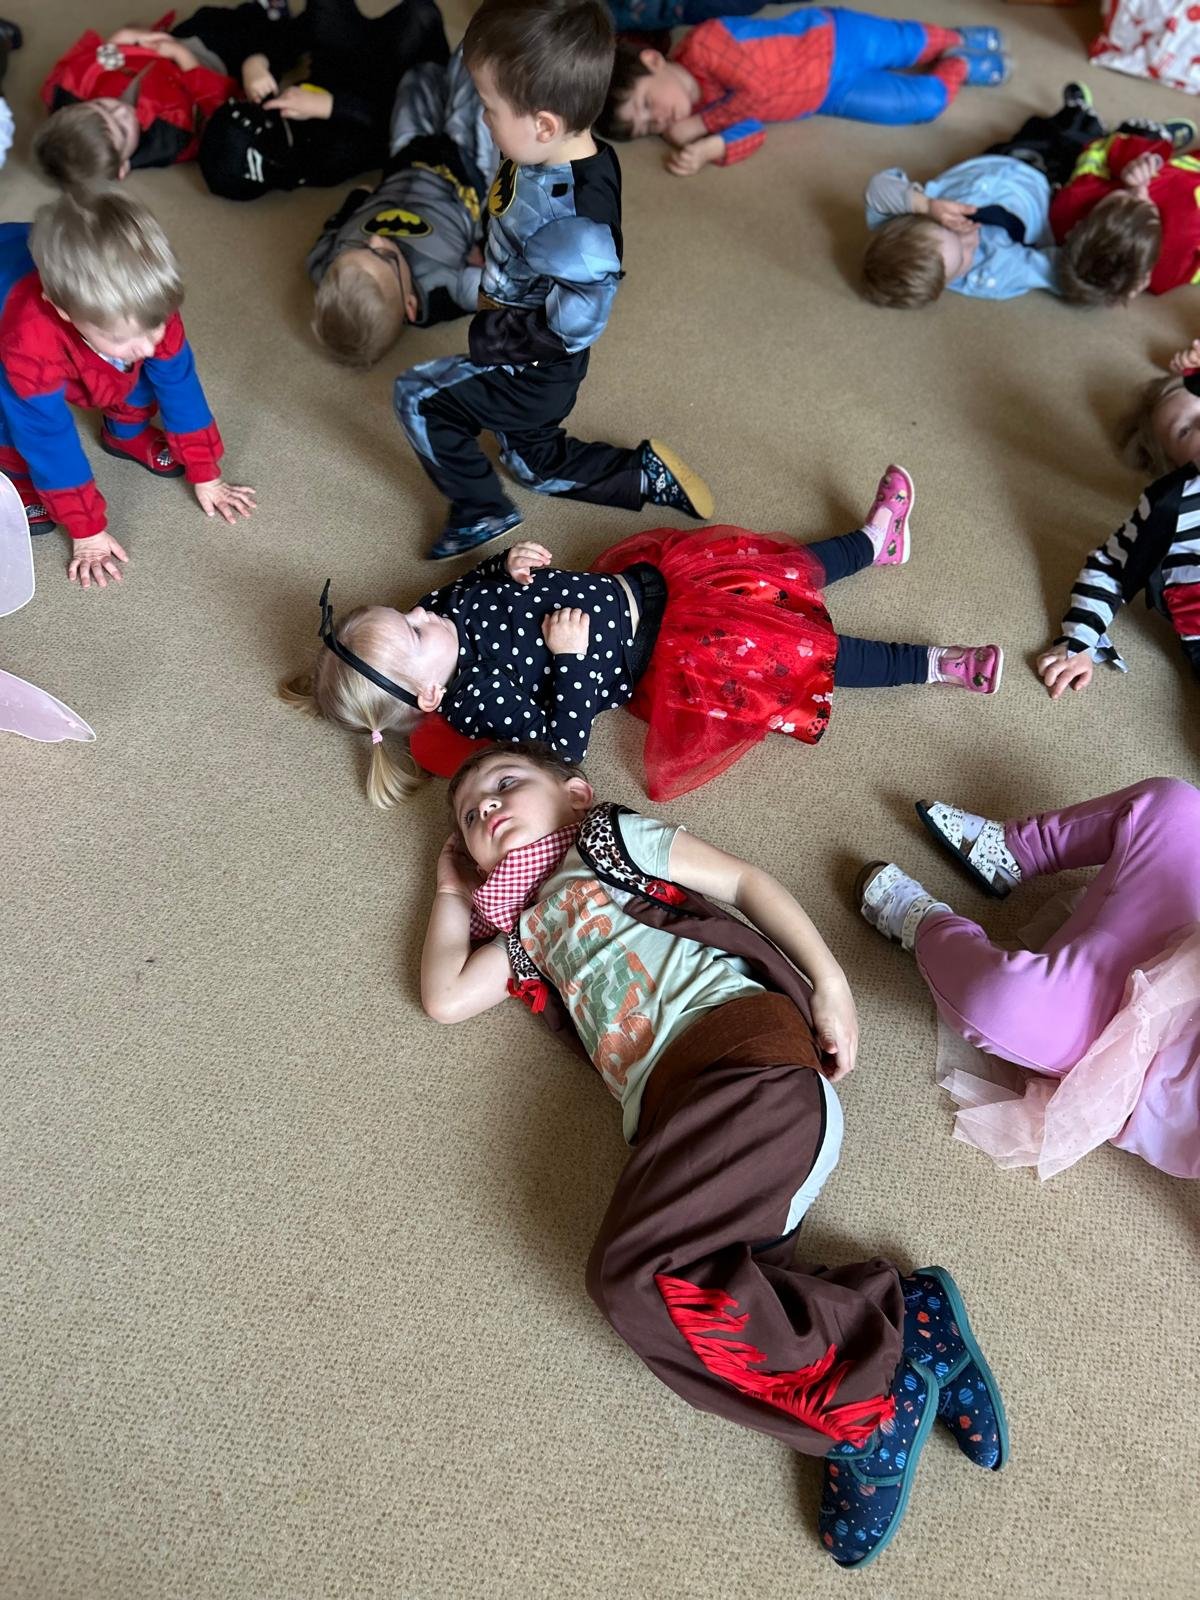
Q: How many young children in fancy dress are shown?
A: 12